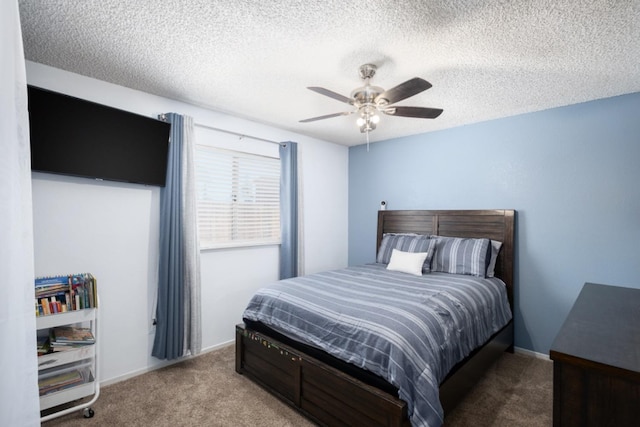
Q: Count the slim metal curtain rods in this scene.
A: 1